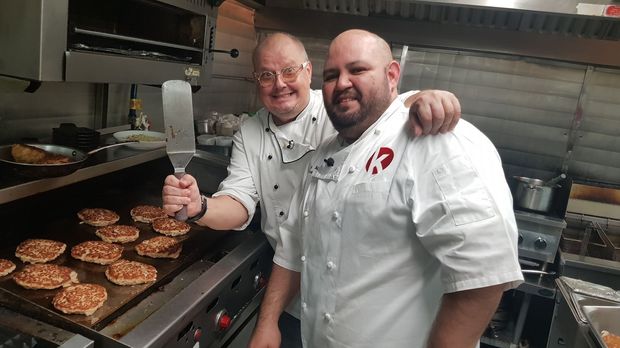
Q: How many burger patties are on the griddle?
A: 11